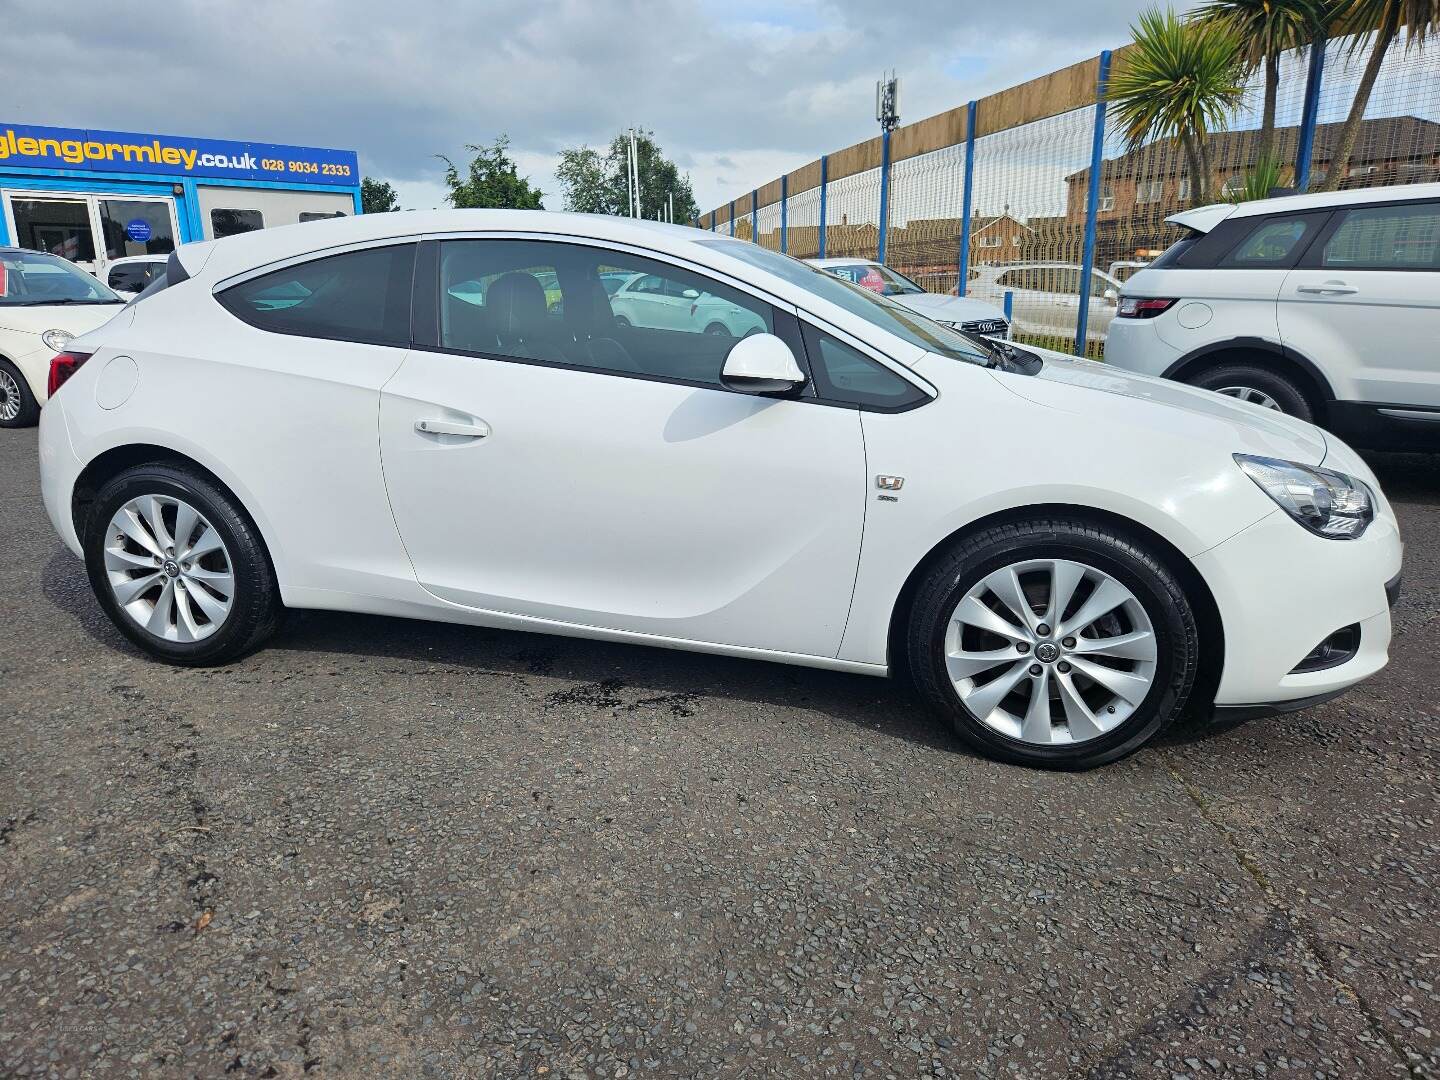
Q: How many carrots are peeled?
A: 0